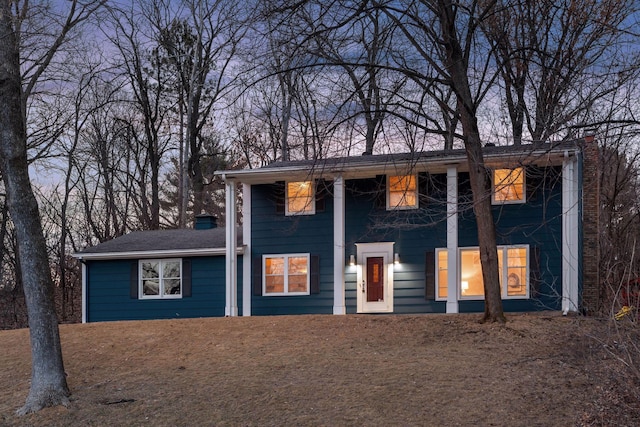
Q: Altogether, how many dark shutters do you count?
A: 12